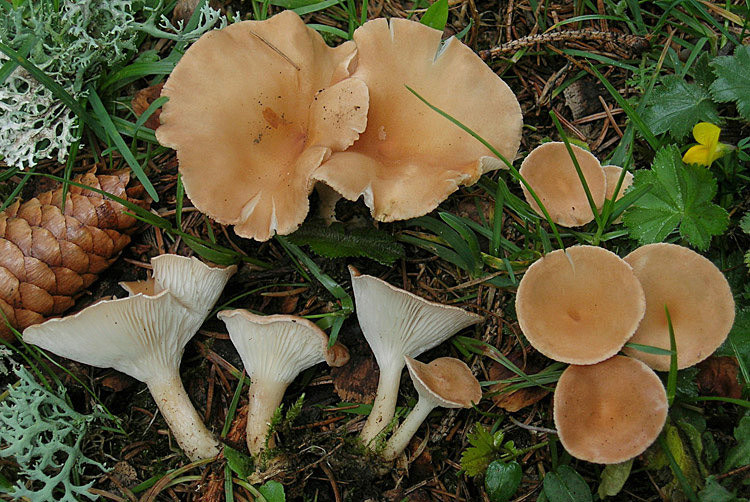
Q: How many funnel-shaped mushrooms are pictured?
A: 11